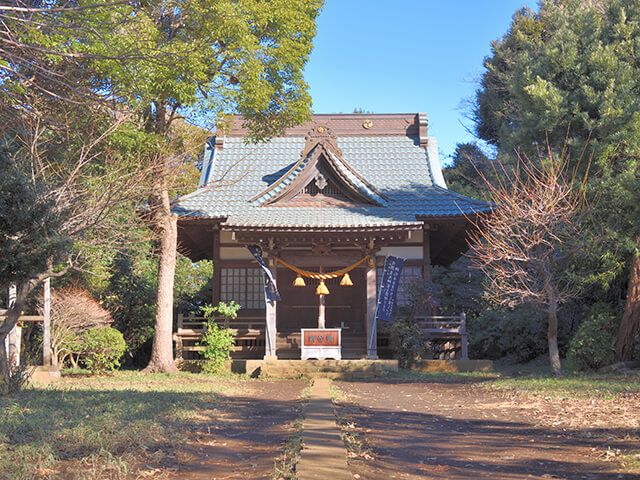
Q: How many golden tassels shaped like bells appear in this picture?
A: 3